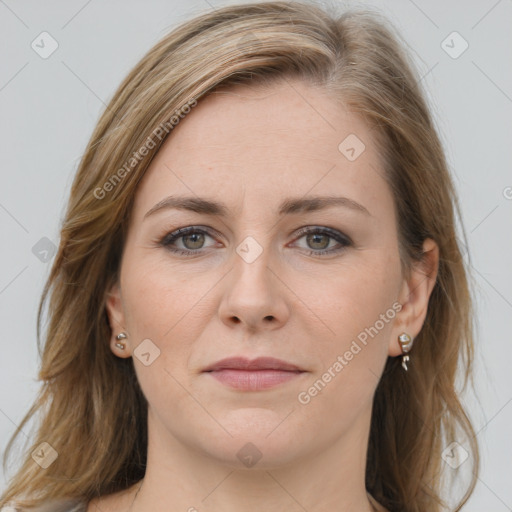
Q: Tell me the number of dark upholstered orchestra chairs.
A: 0